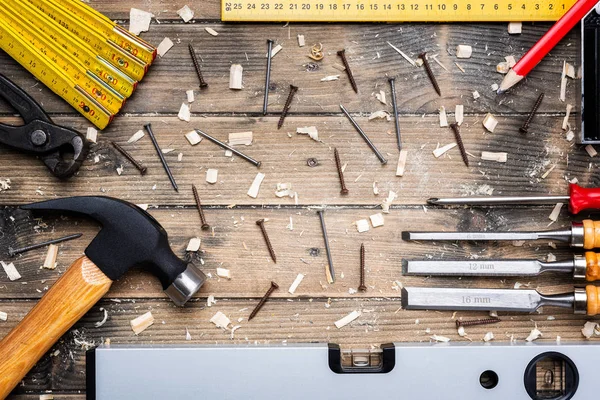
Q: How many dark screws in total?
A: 13